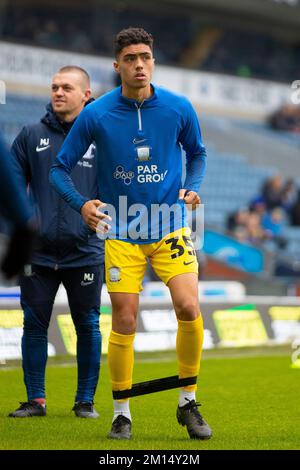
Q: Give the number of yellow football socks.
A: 2